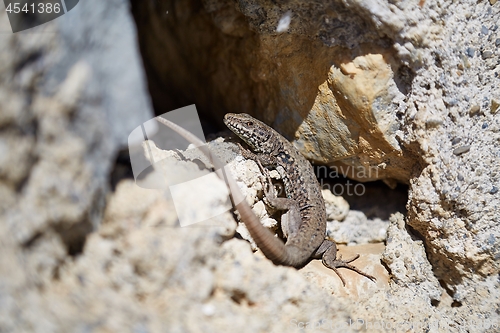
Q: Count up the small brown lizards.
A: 1